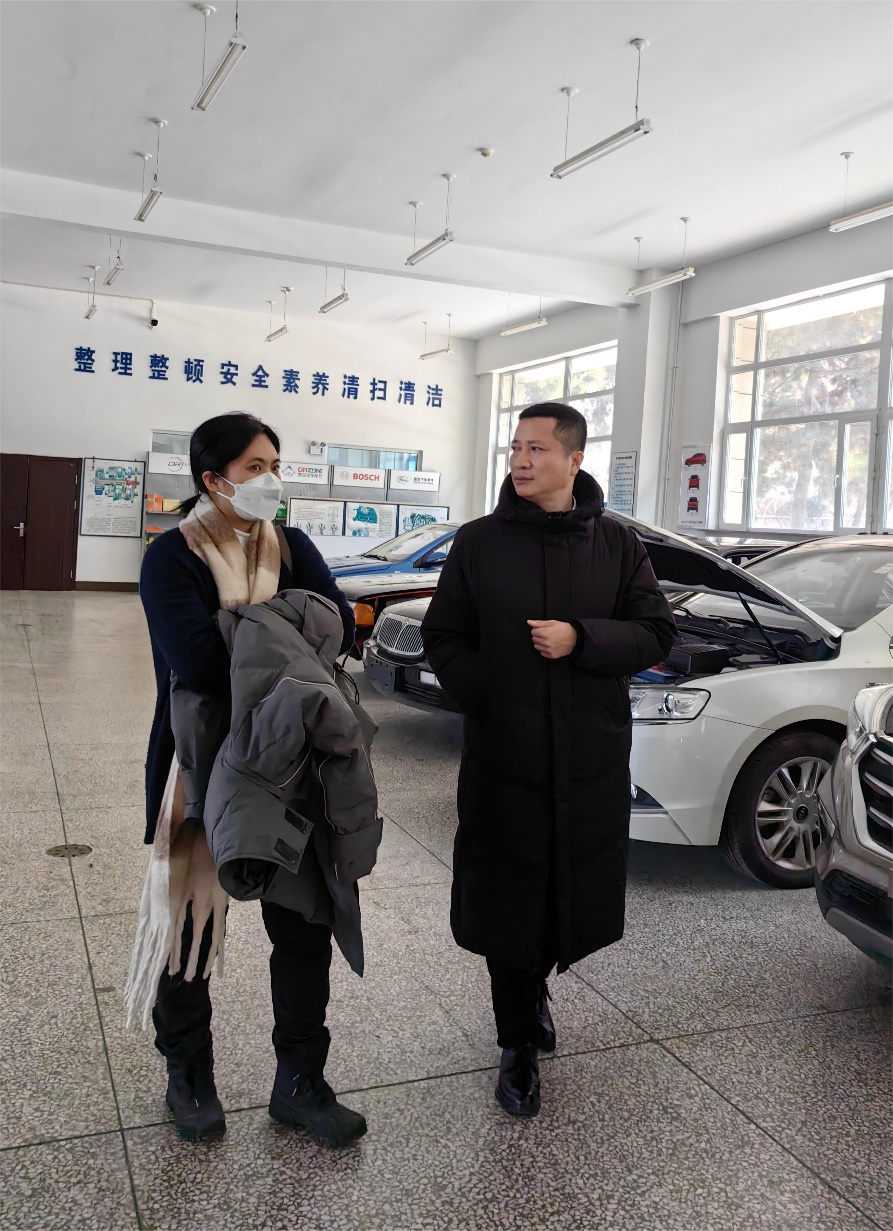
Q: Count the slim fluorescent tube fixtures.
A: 12